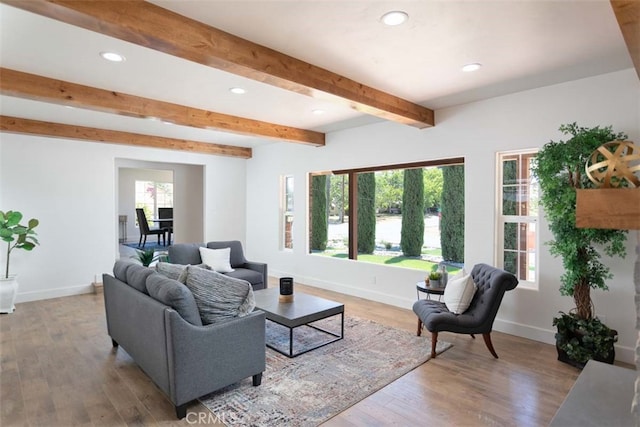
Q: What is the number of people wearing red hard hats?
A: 0